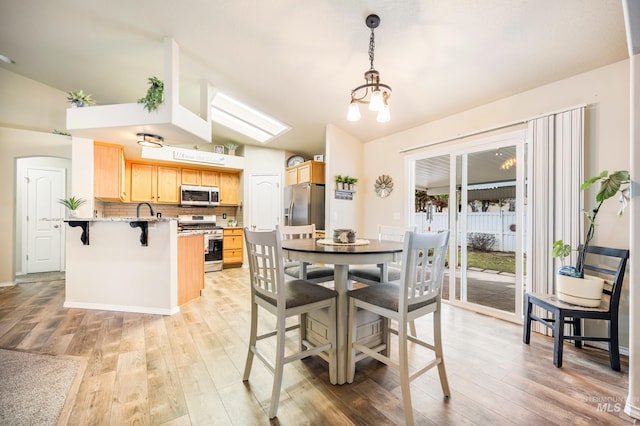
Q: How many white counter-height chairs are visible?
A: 4